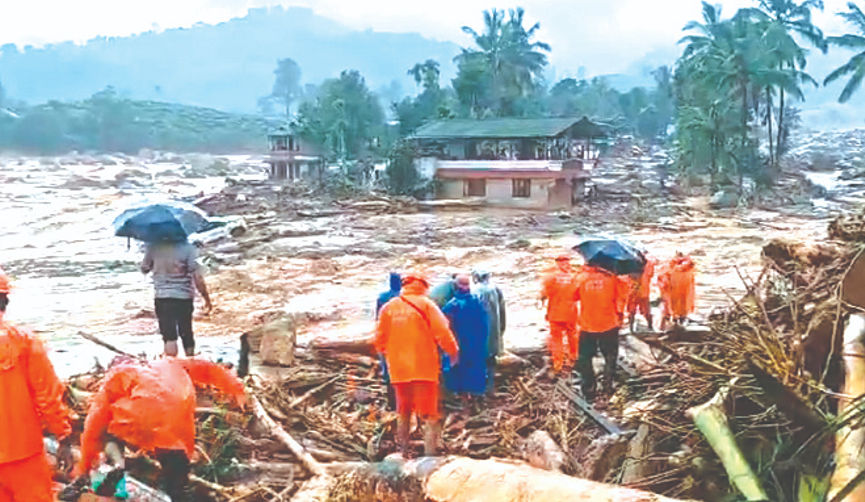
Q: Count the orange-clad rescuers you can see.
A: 7